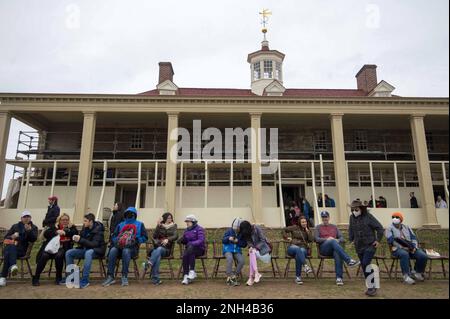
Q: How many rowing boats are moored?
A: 0